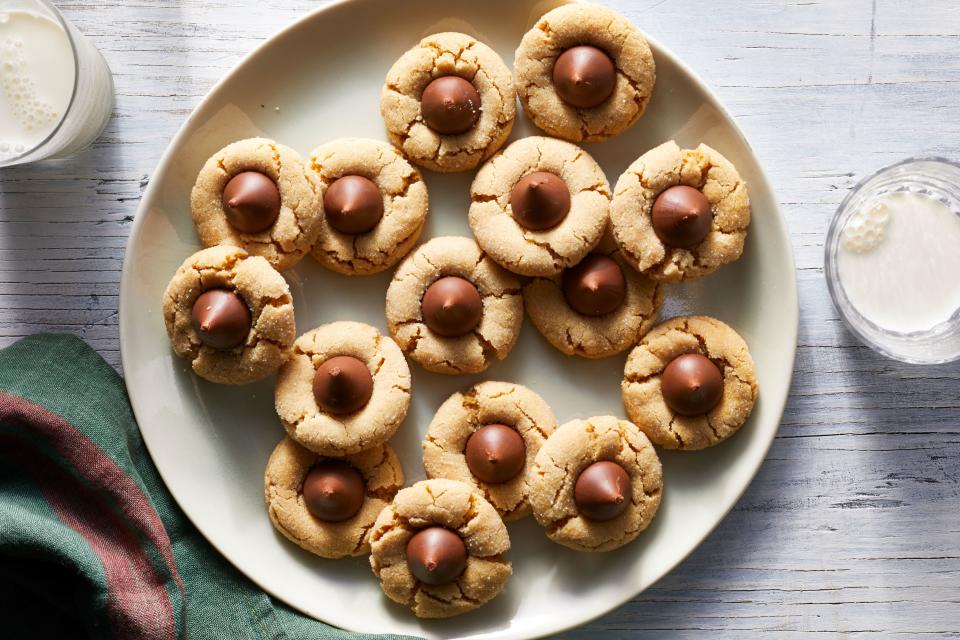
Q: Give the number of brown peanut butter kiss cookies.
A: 15